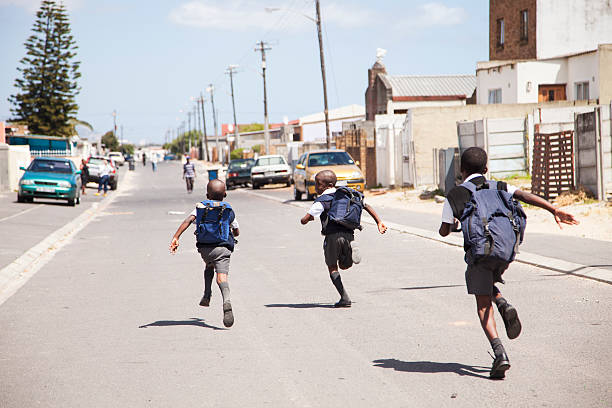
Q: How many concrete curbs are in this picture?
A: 2